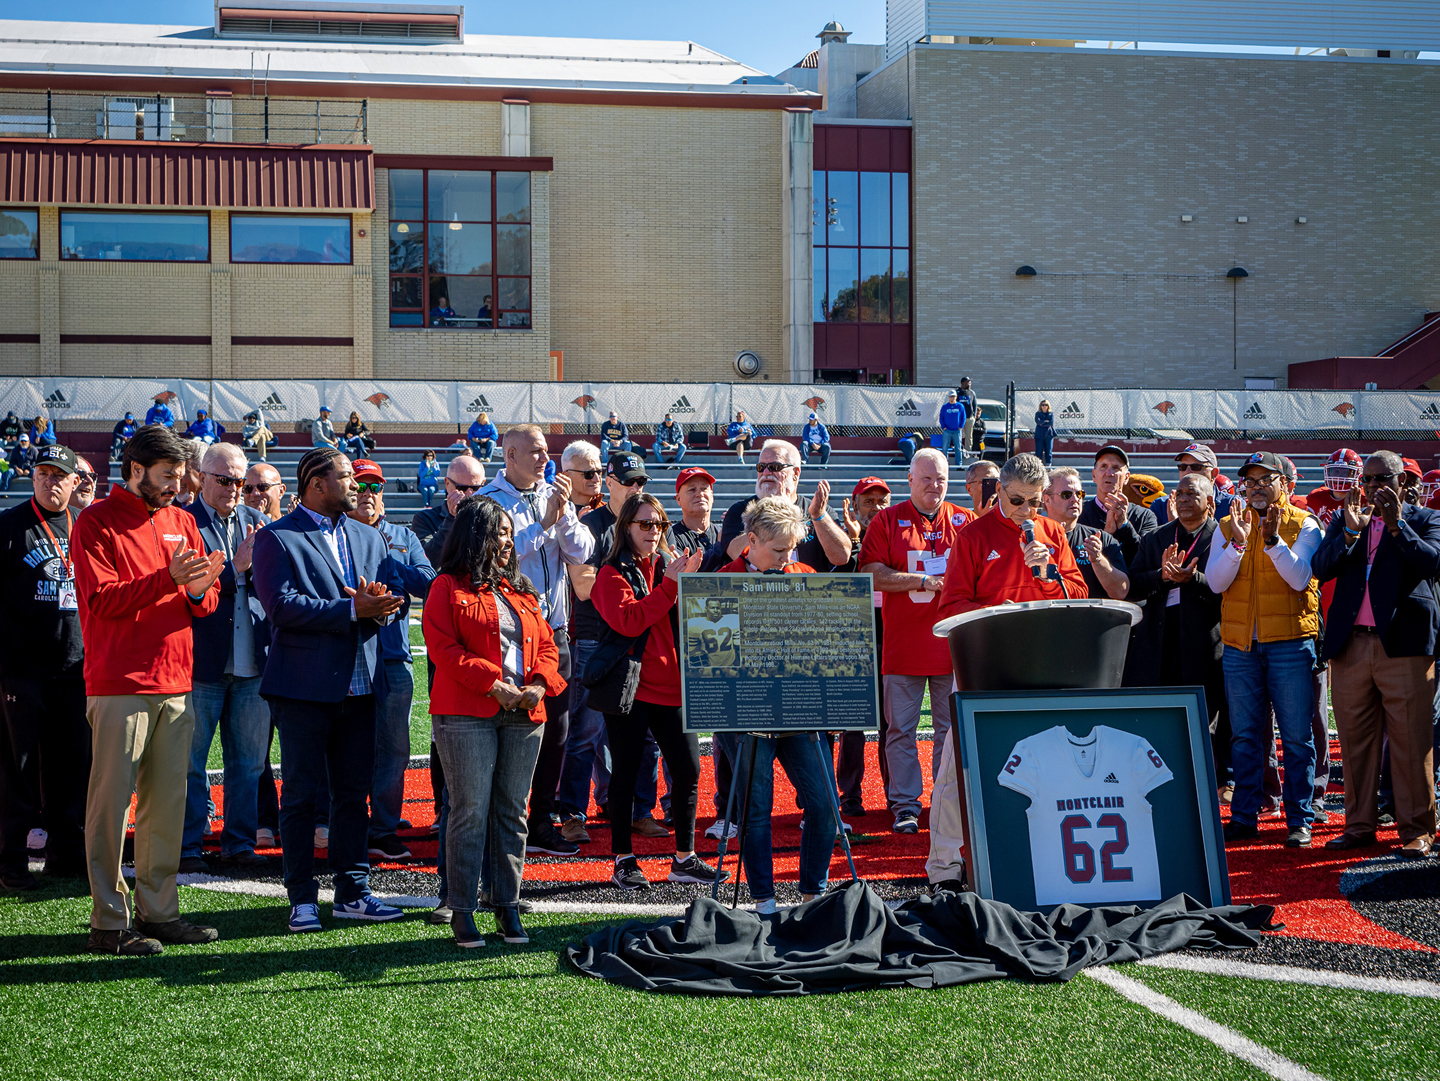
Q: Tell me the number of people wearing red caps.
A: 4